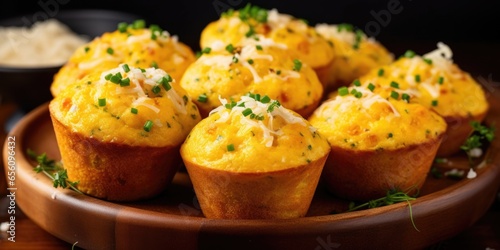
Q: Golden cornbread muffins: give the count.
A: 8